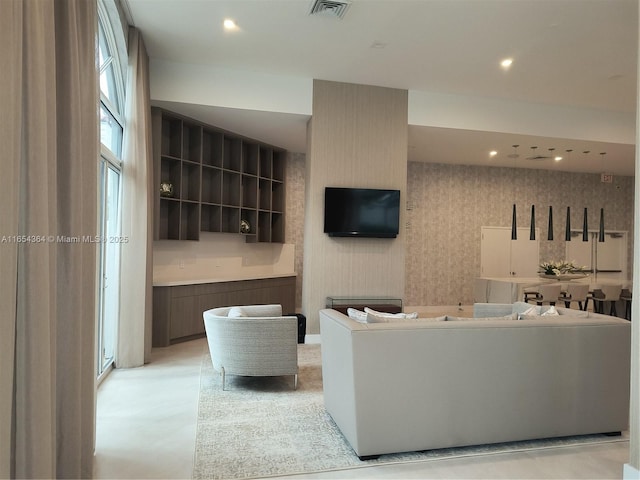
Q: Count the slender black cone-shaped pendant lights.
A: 6